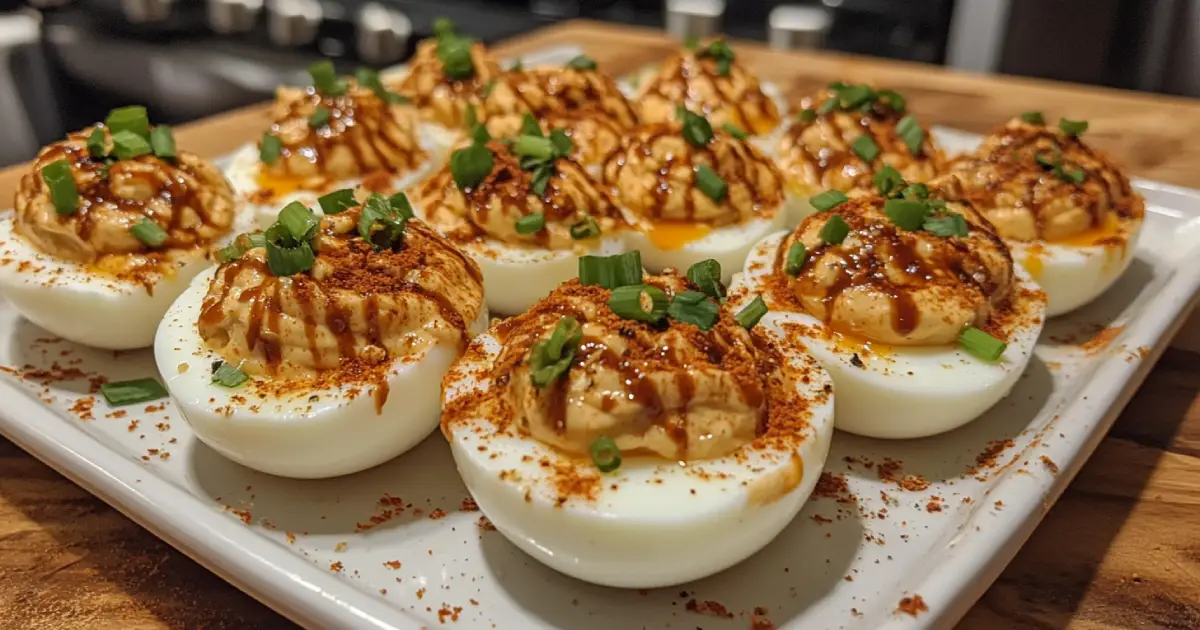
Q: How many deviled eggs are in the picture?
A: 12